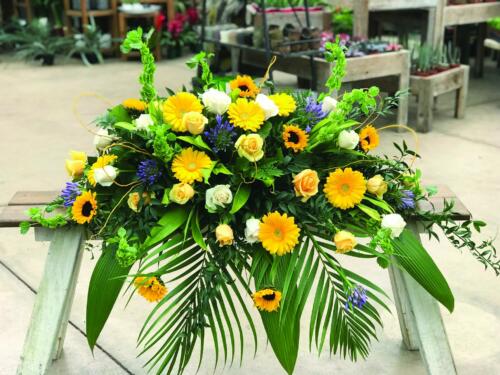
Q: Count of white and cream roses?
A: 10